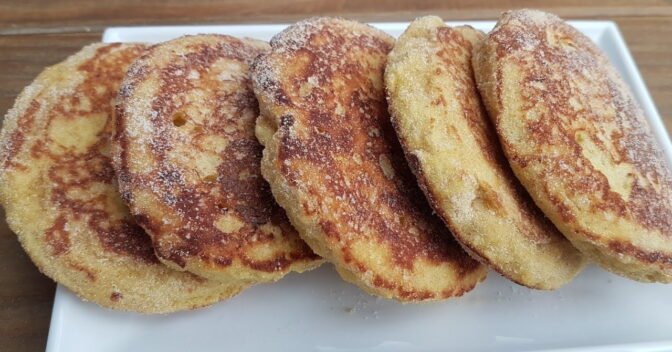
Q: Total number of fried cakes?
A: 5